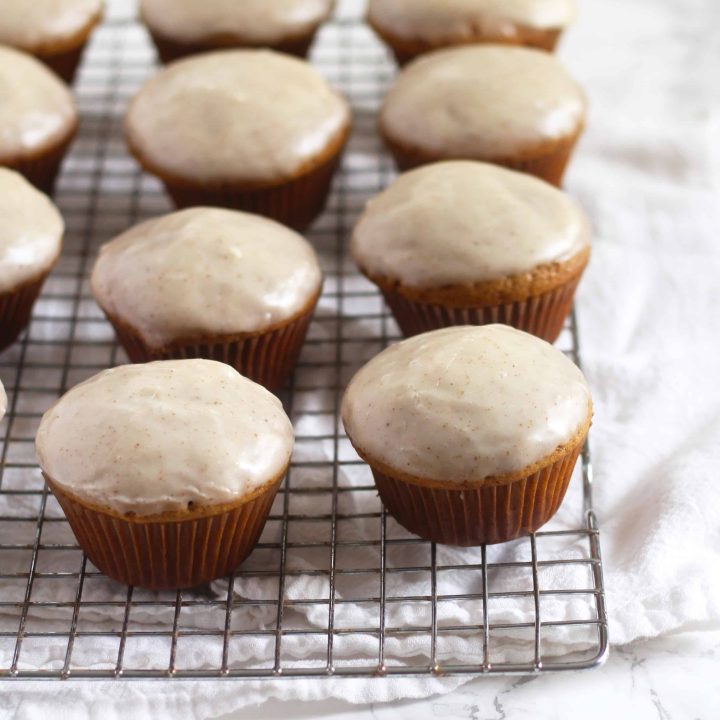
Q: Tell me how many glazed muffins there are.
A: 12